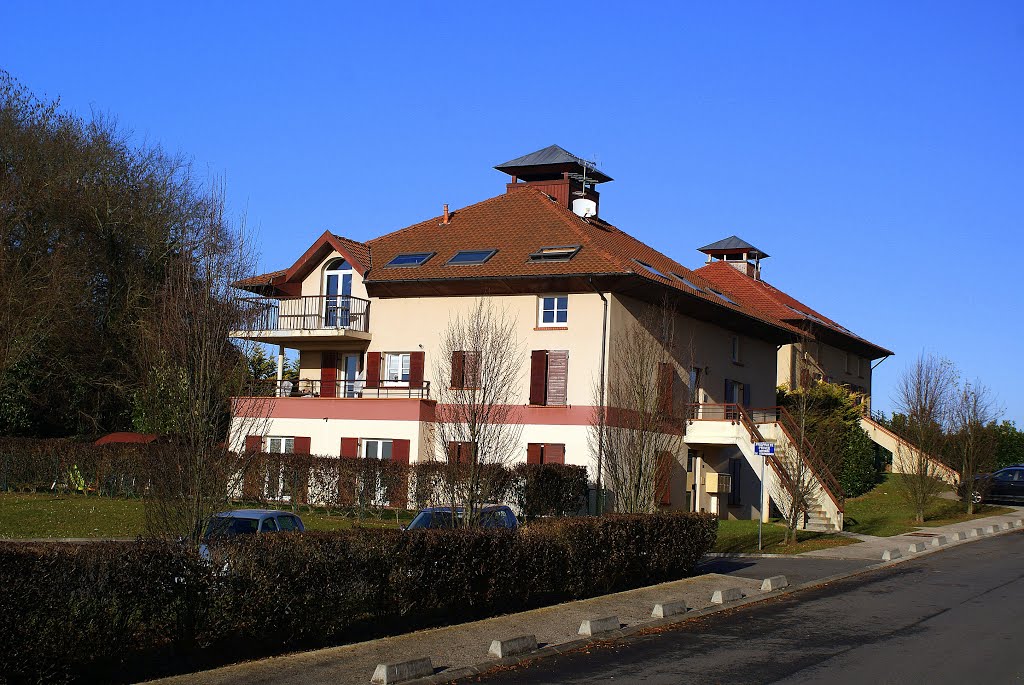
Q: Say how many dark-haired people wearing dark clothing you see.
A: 0